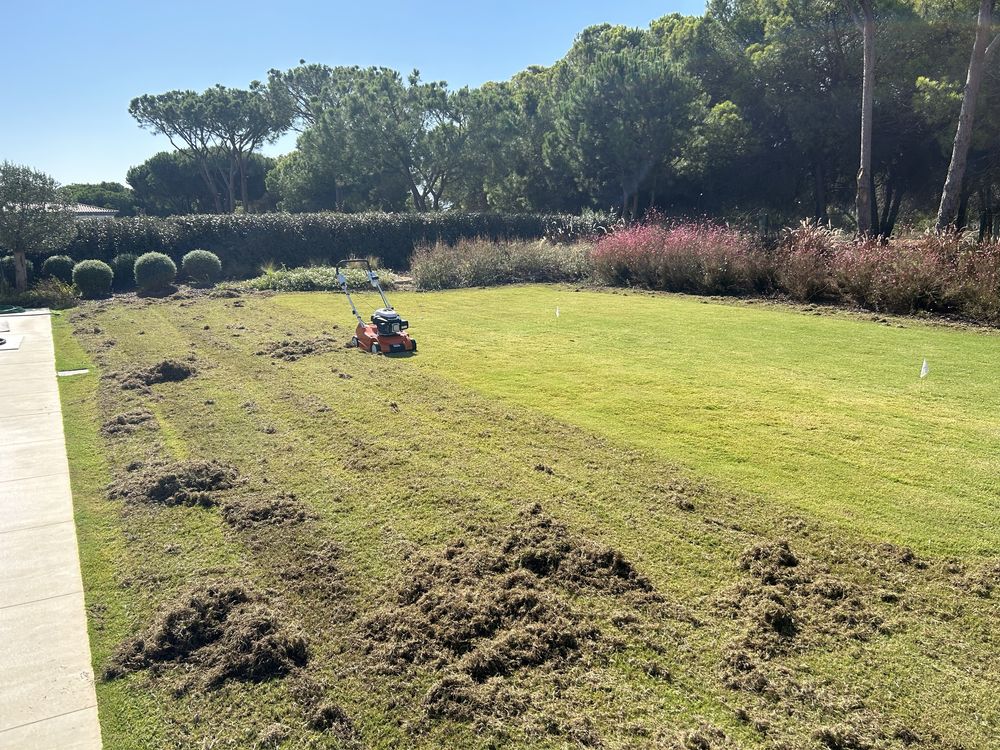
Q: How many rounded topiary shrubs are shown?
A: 6